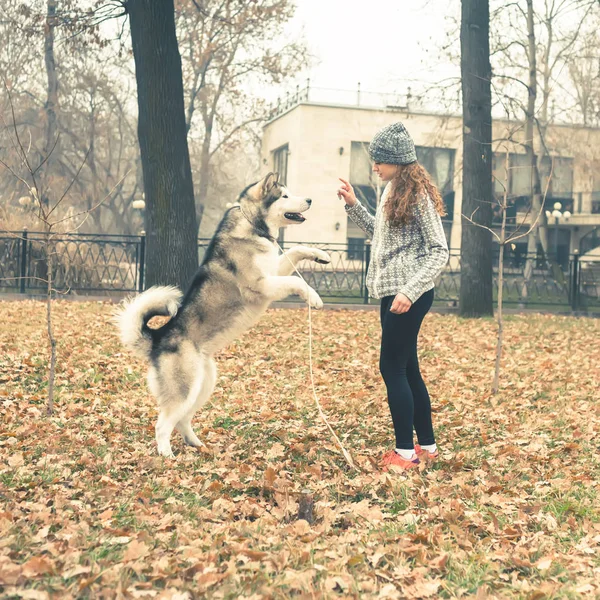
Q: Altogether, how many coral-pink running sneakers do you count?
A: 2